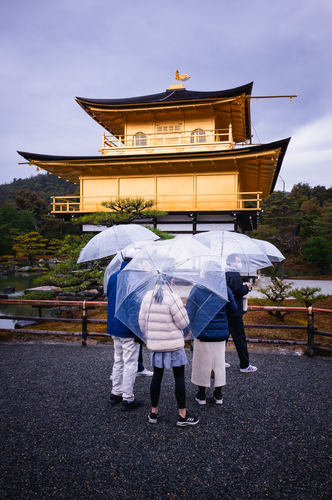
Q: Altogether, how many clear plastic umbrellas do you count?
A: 5